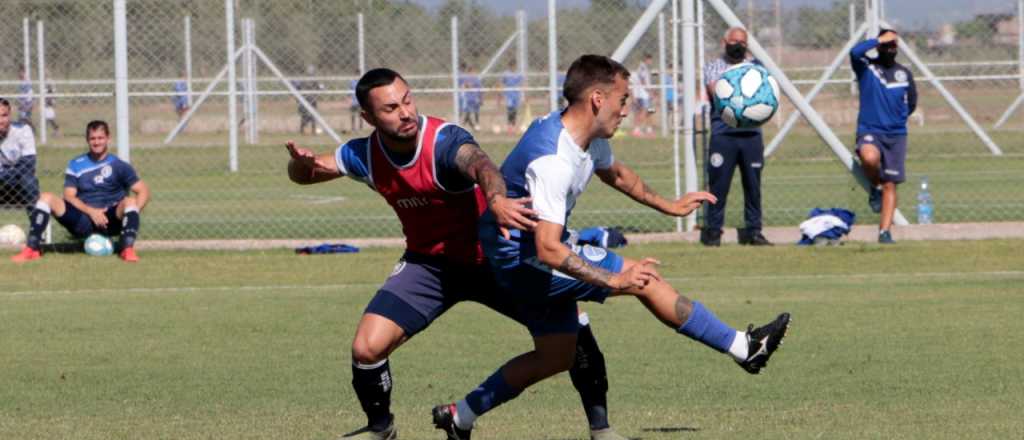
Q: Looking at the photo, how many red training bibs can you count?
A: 1